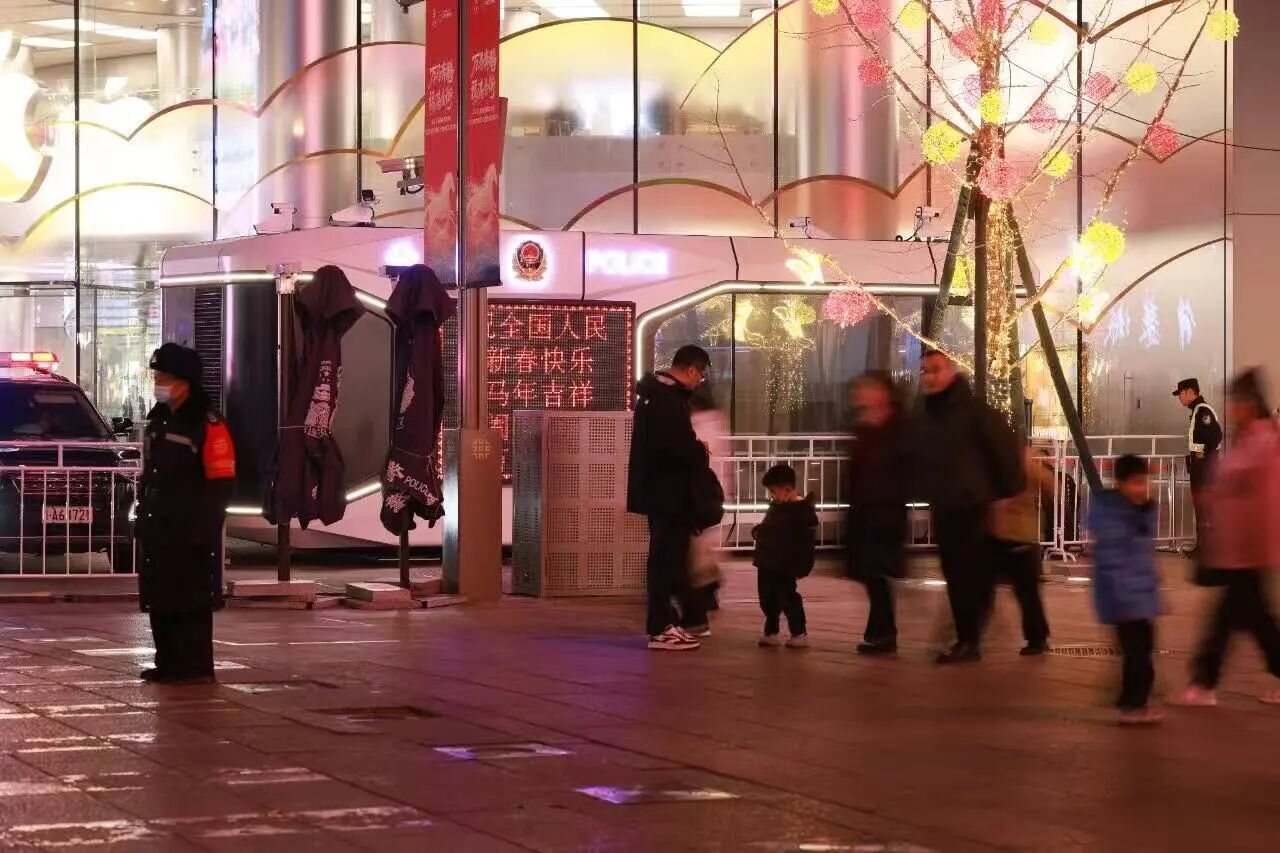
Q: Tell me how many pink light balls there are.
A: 10